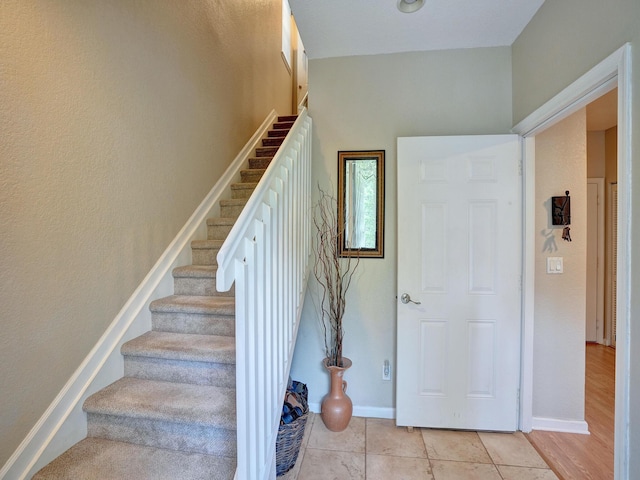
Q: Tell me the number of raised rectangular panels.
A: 6